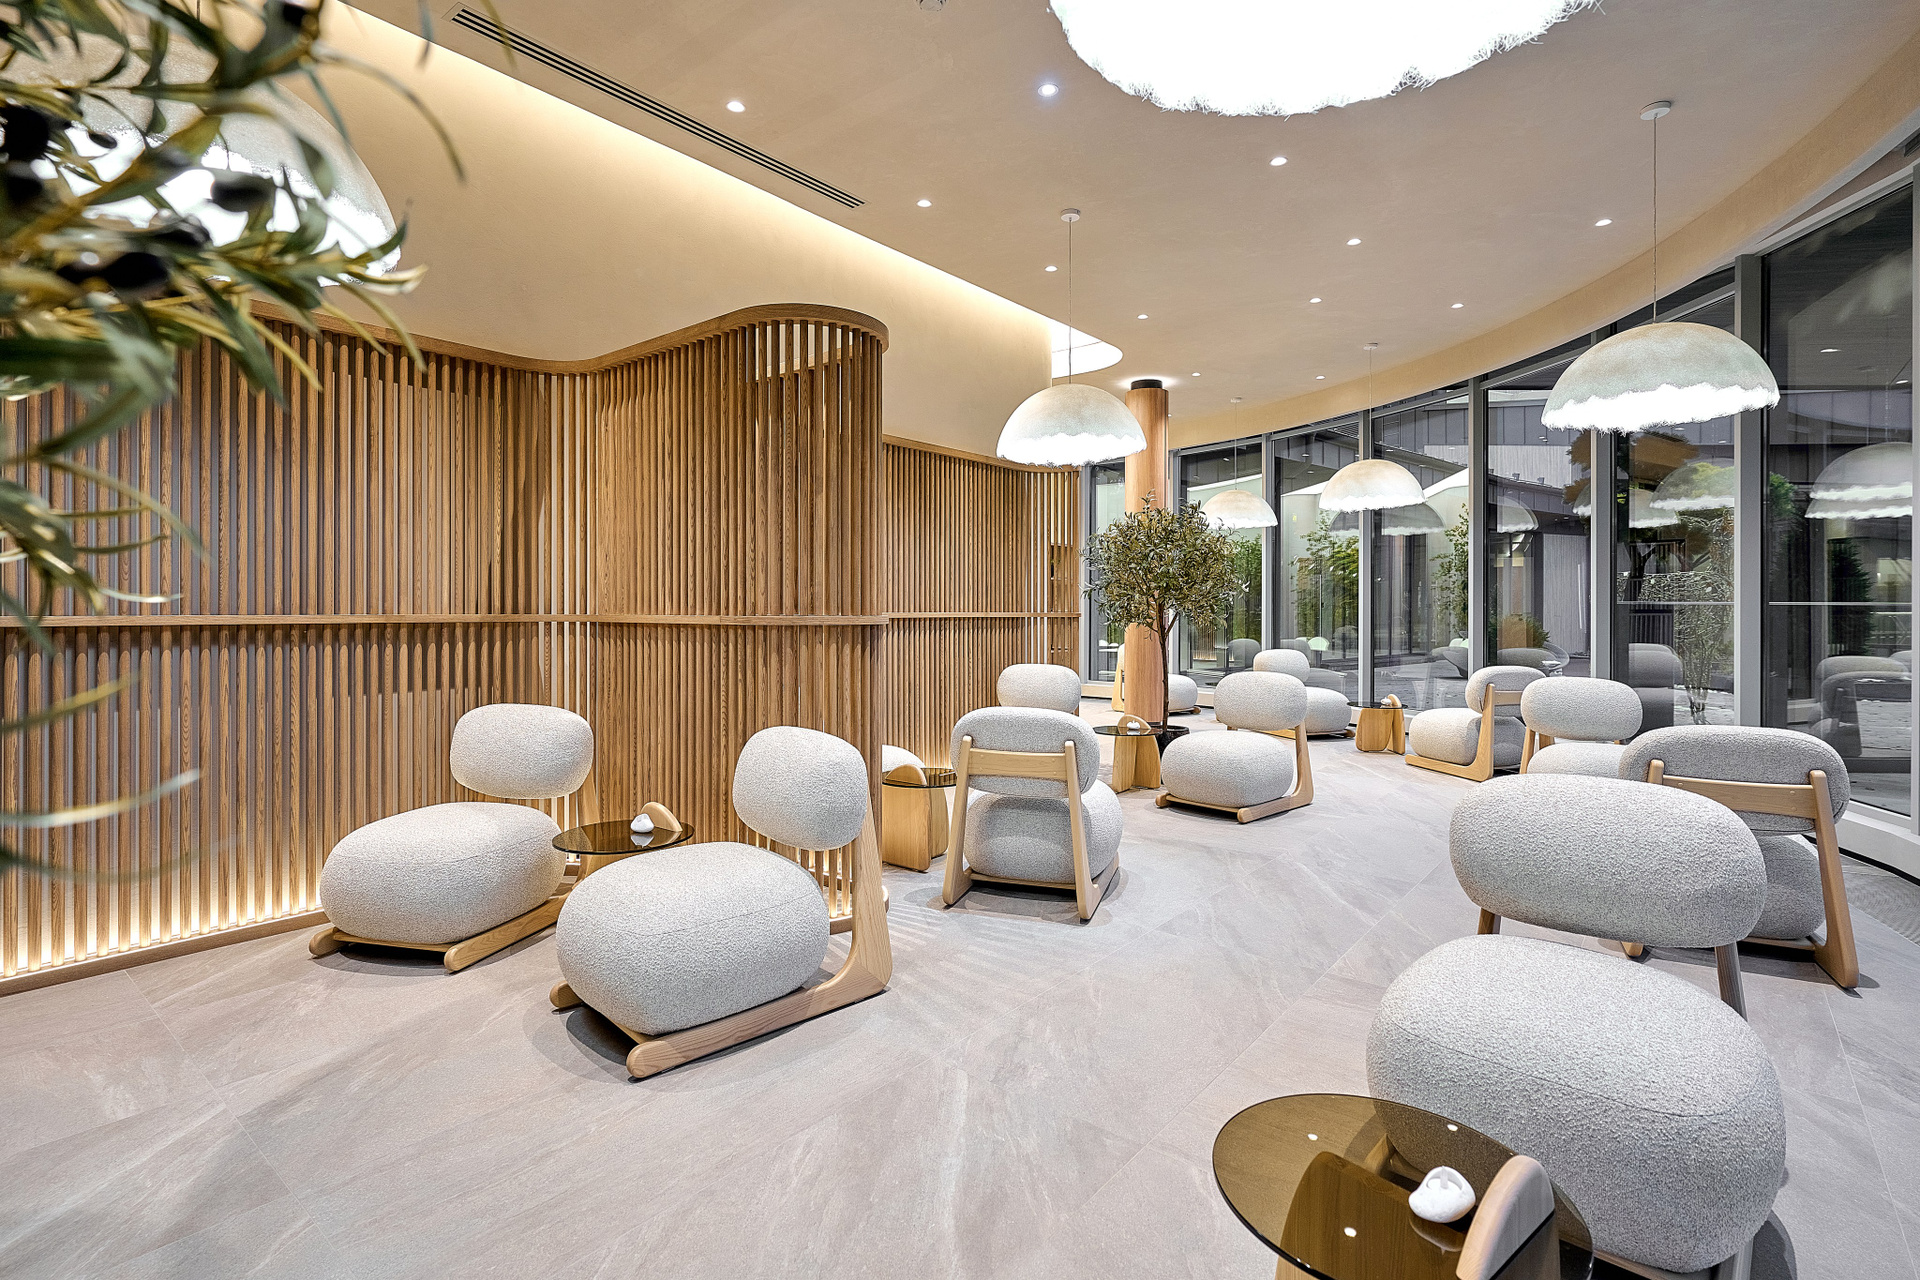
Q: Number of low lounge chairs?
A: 12